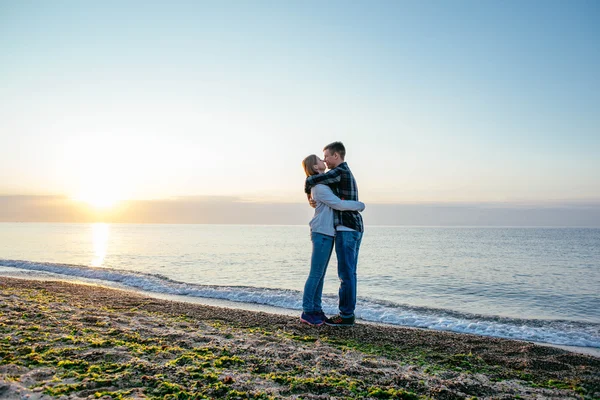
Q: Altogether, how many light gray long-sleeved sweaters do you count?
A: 1